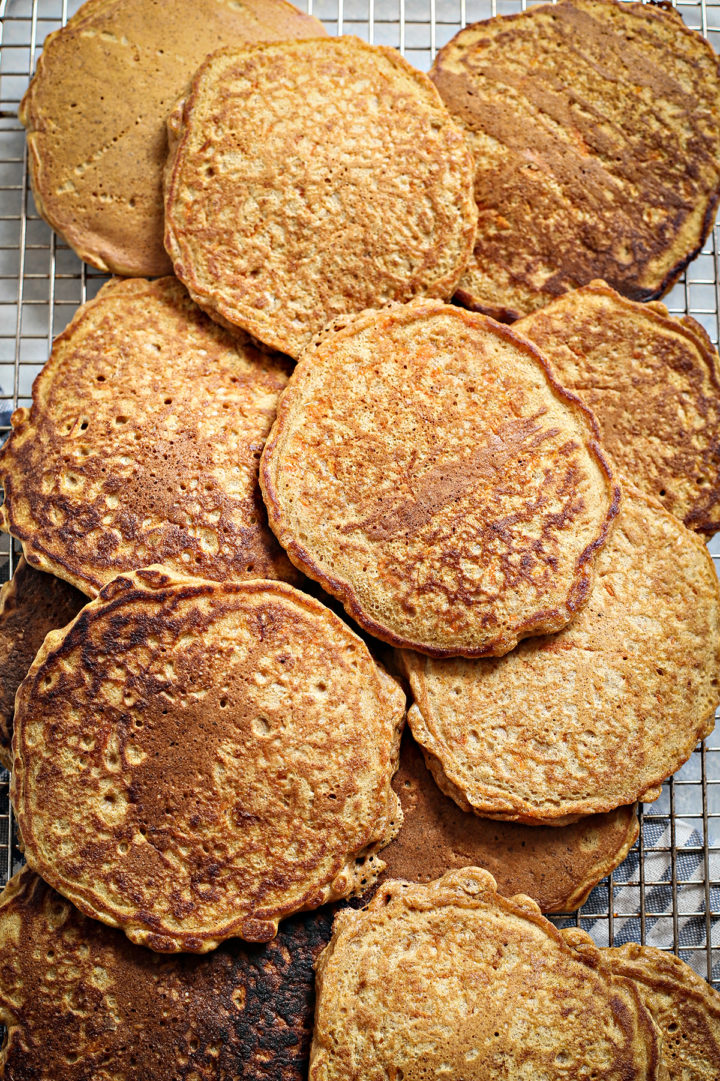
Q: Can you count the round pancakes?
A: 13